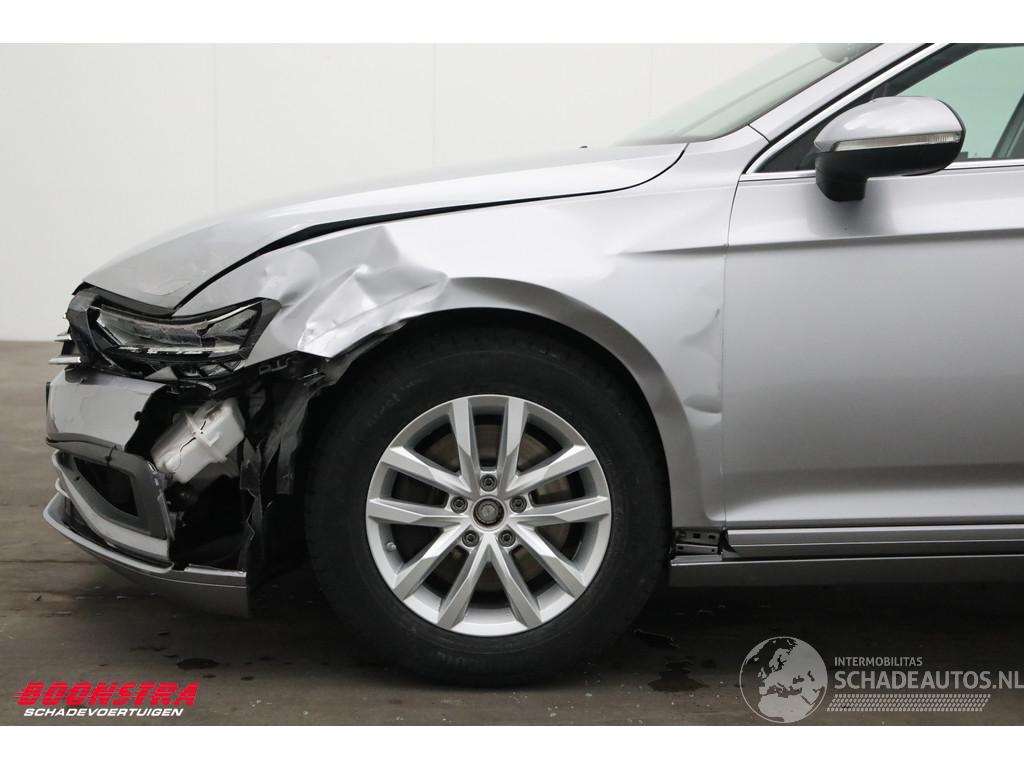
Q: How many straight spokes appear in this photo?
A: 10